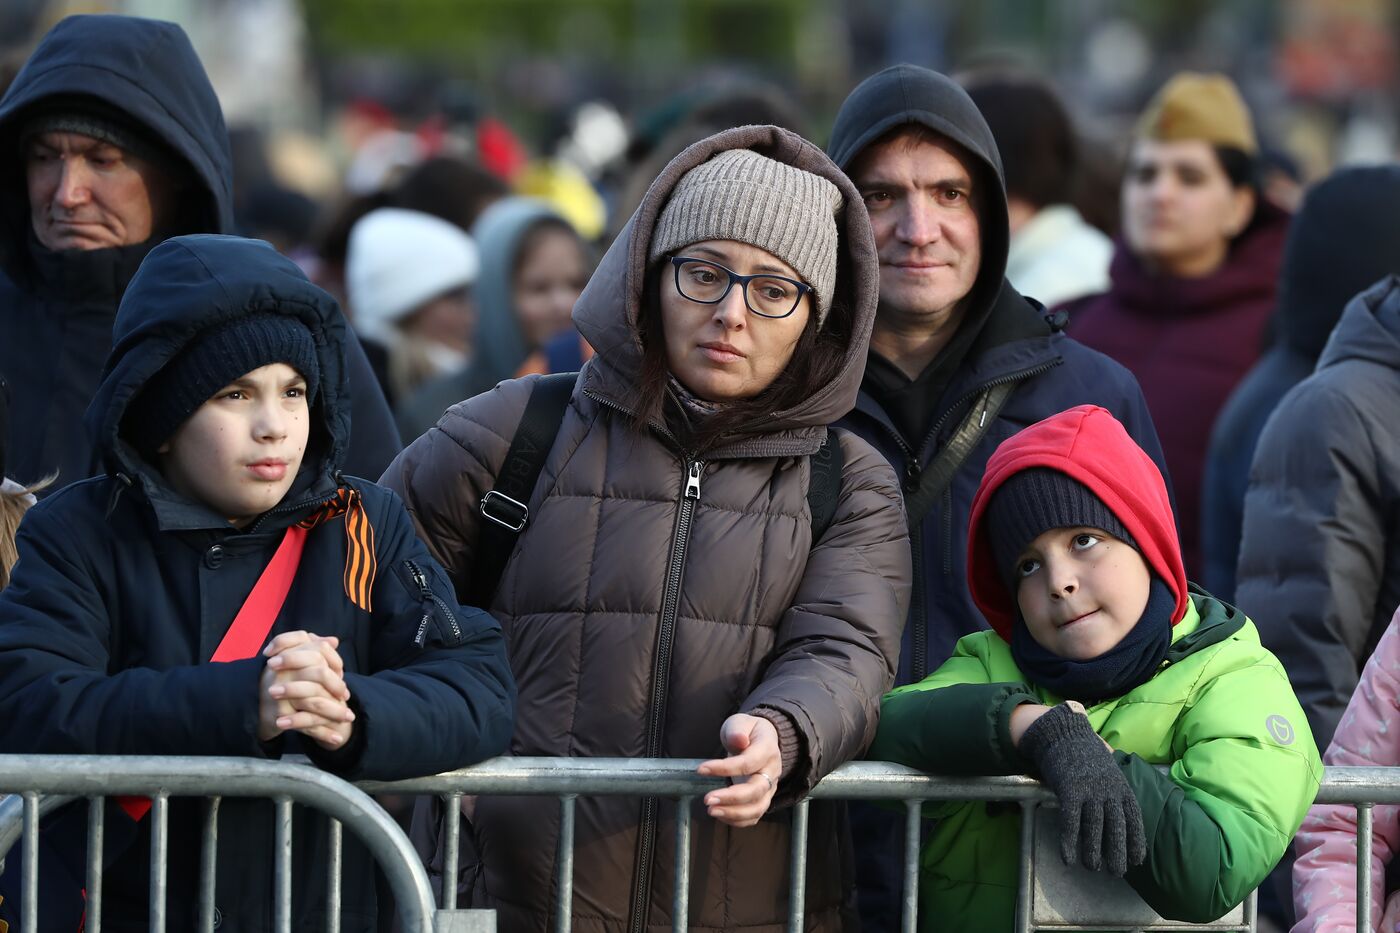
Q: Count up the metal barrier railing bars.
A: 14